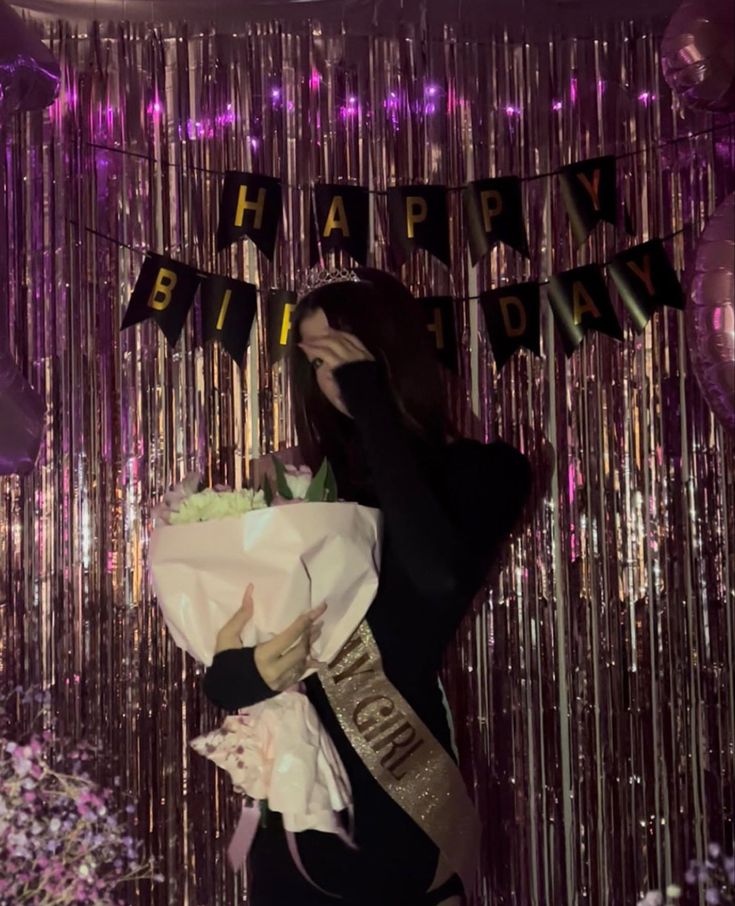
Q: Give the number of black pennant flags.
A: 12